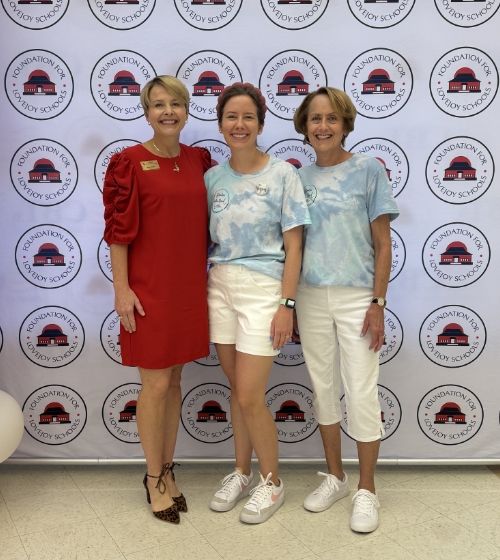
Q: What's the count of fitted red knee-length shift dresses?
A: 1